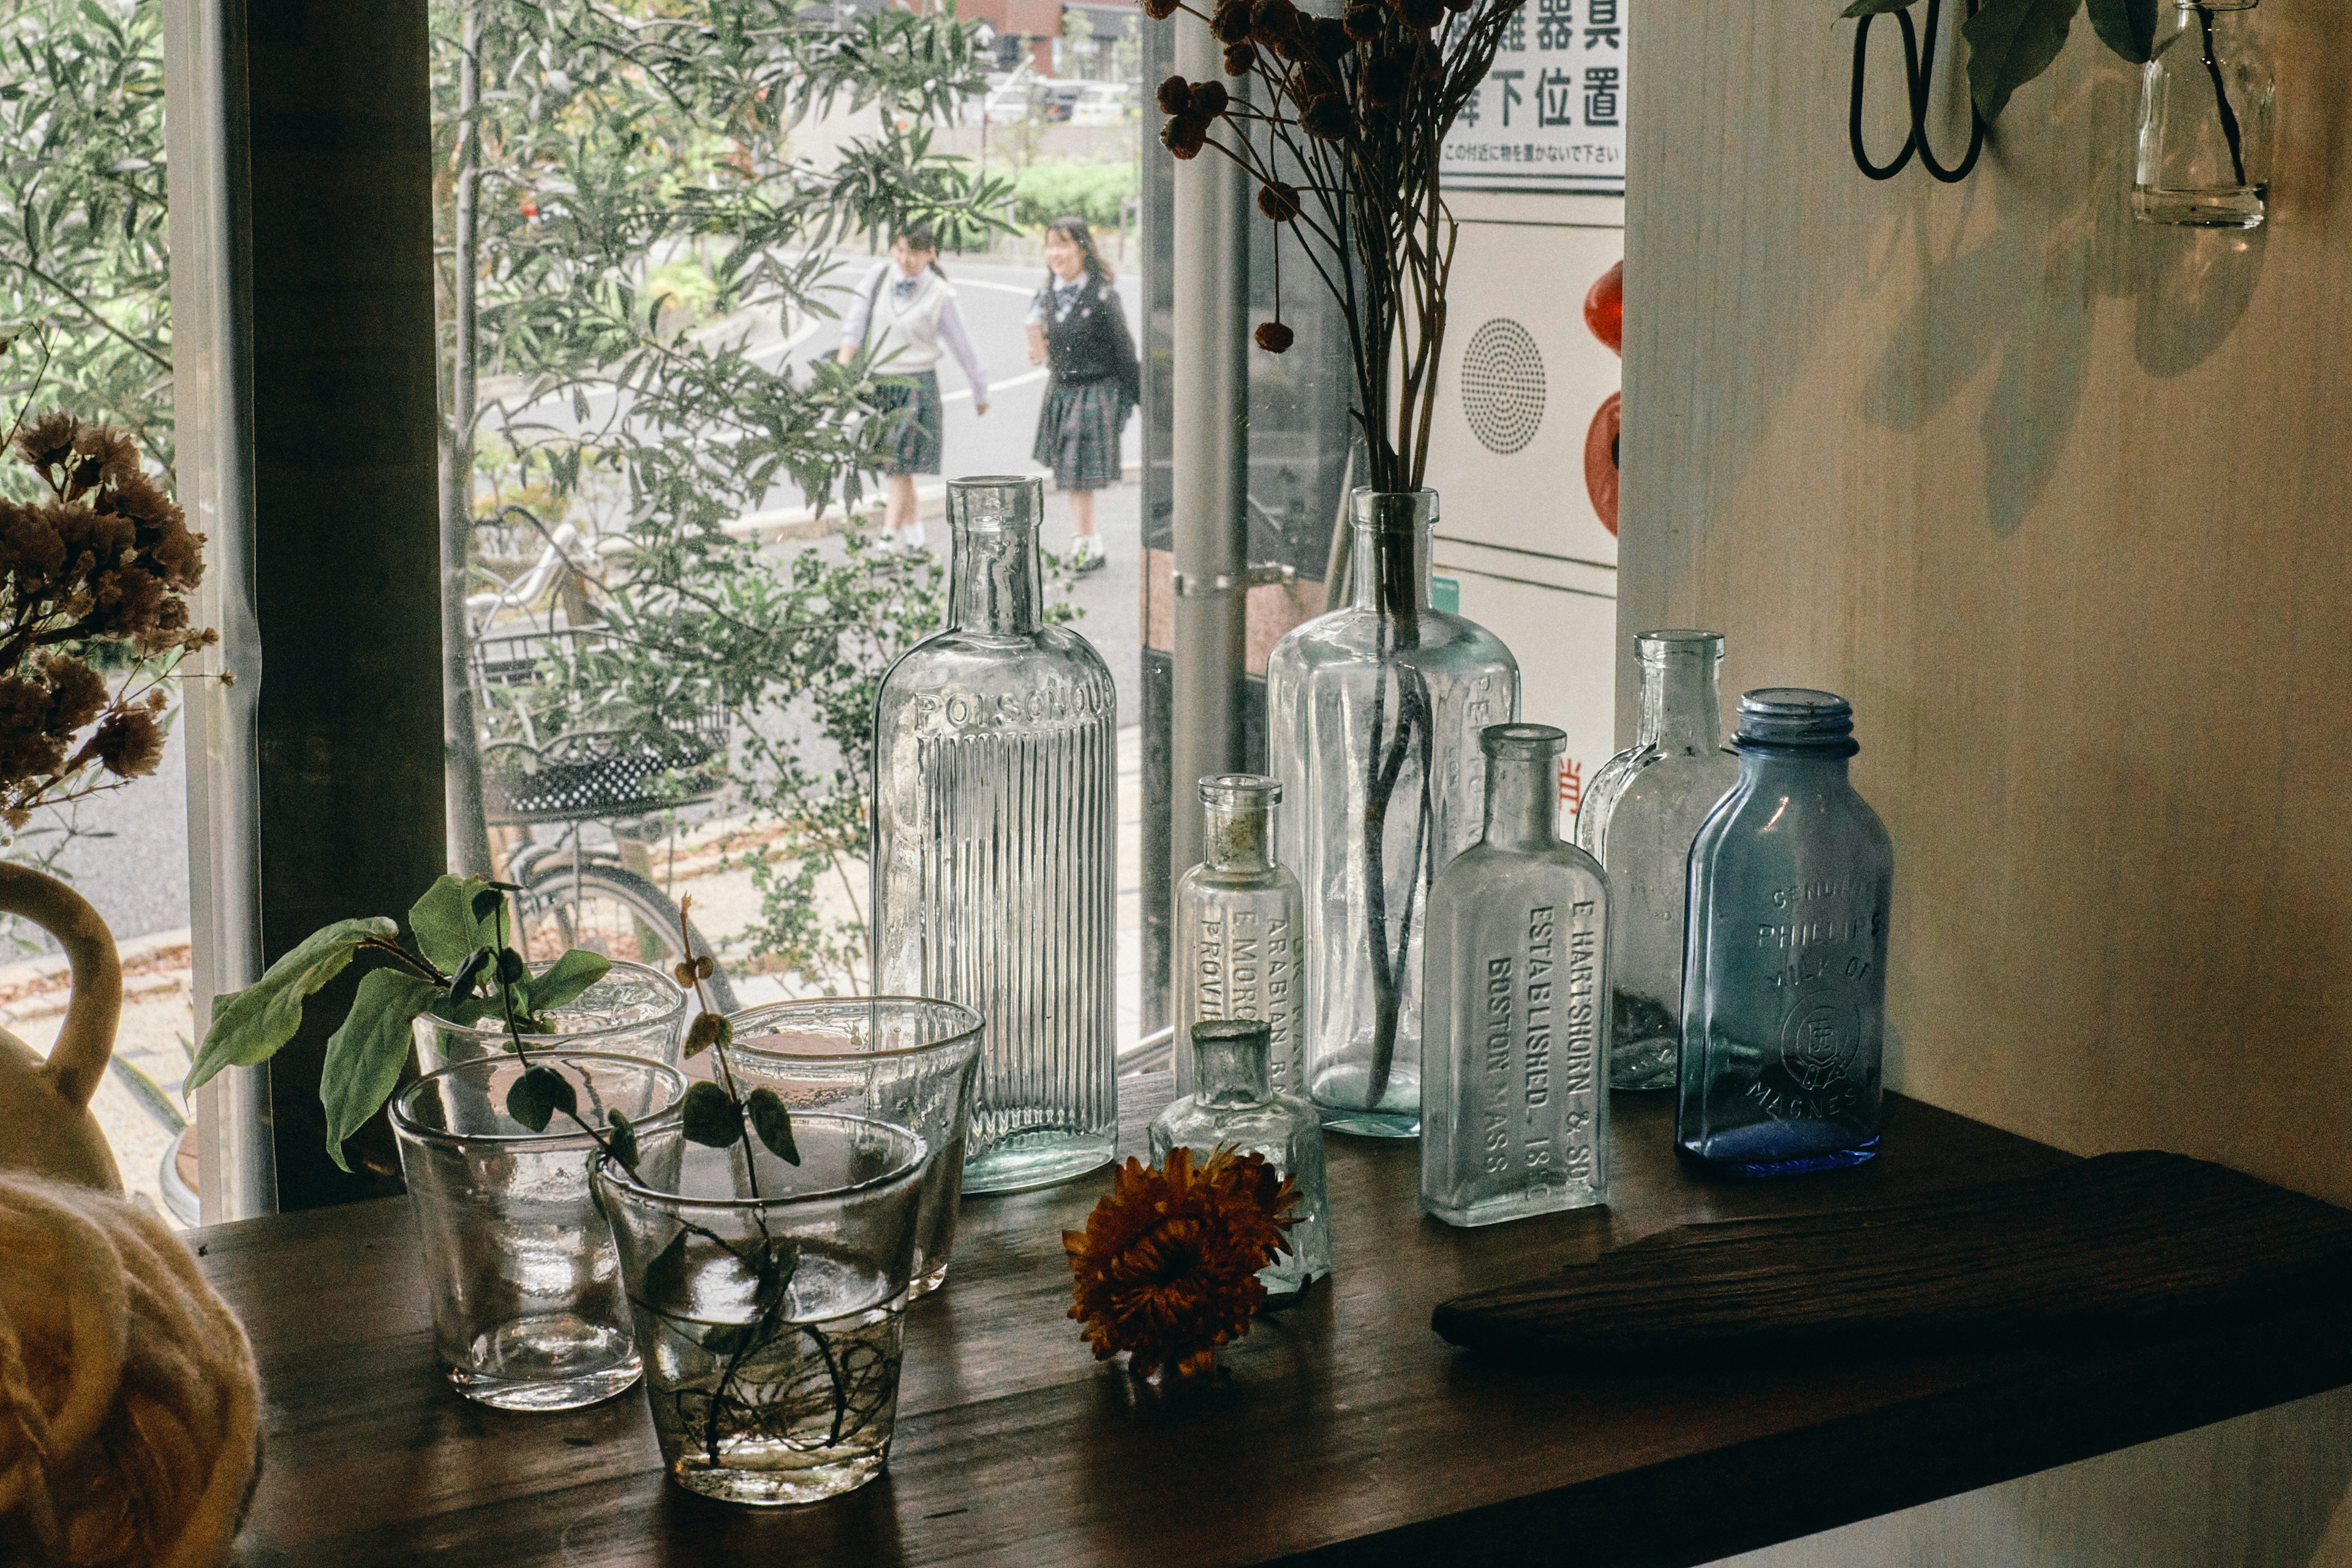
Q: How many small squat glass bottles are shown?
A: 1